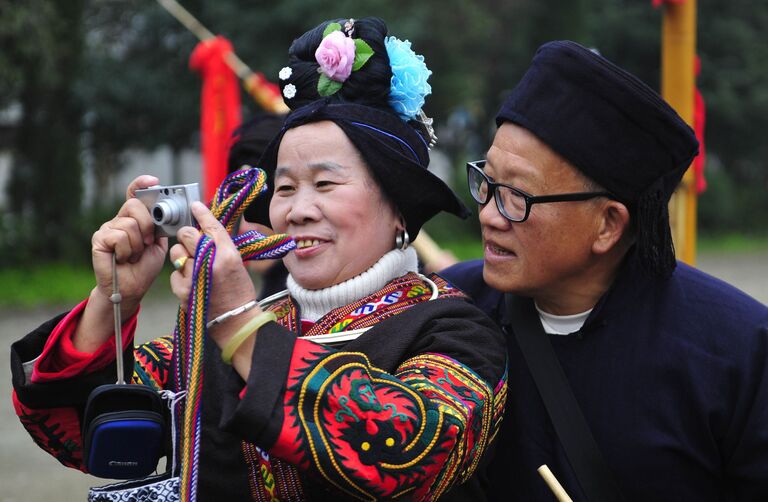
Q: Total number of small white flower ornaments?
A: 2